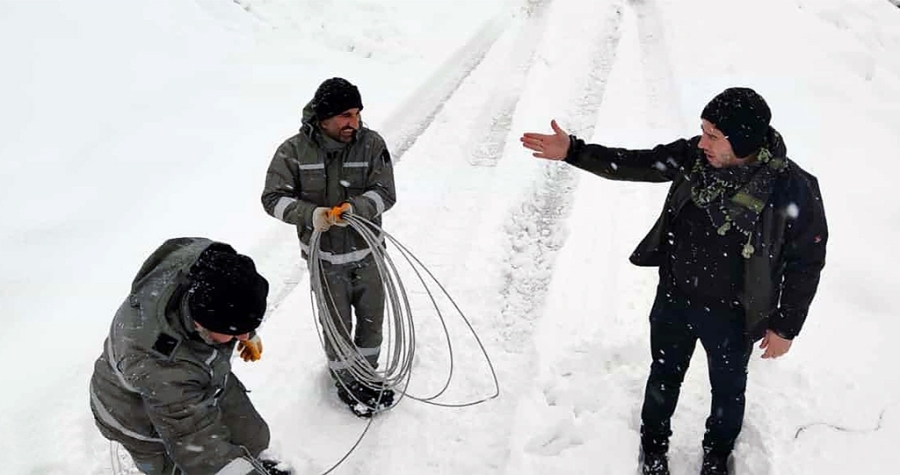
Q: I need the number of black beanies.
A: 3